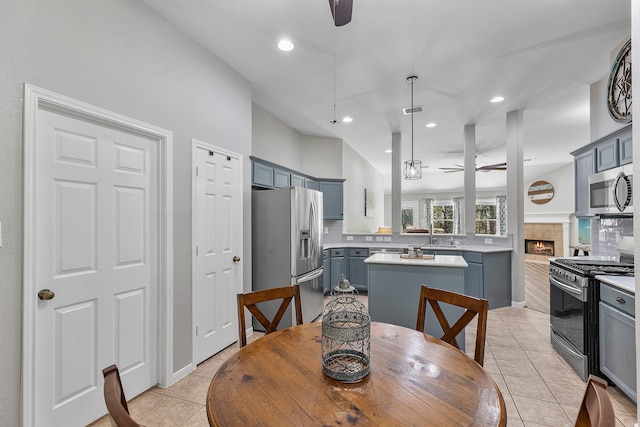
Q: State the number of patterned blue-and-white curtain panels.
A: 3